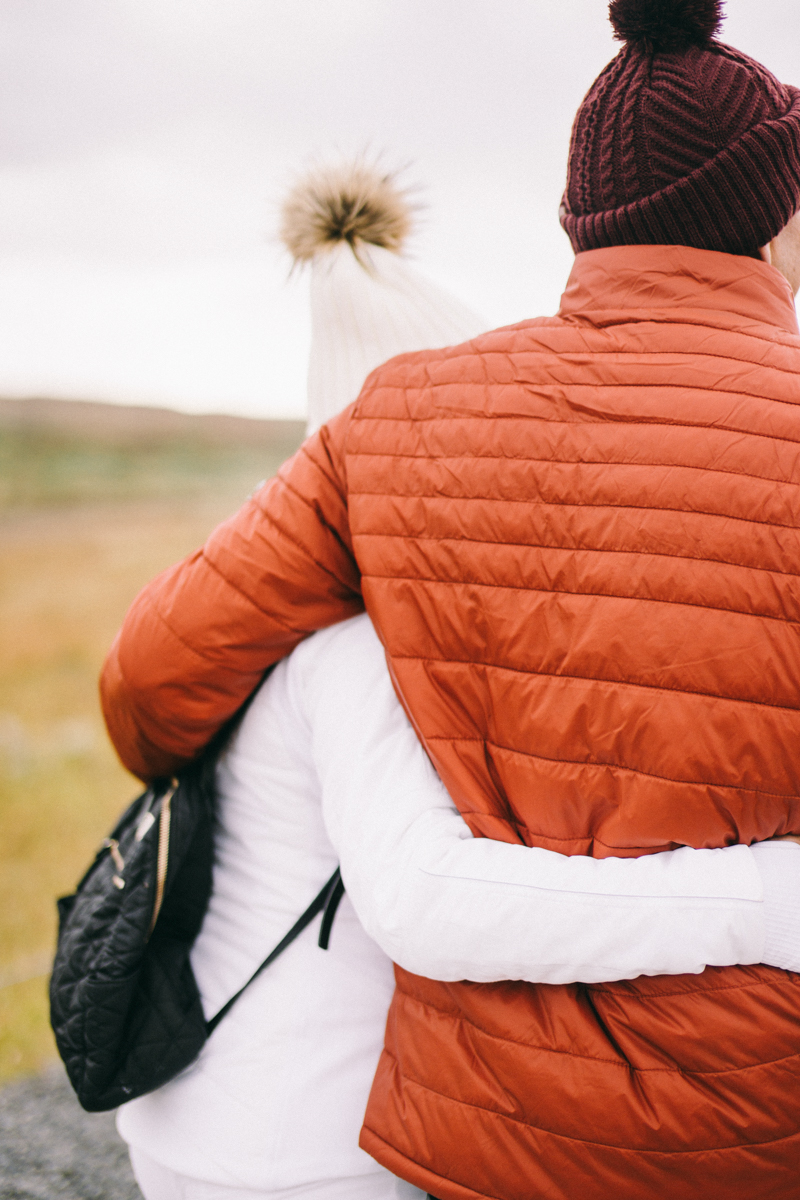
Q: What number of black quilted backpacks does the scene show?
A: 1